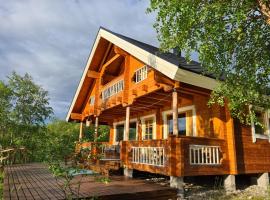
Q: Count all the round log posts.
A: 4